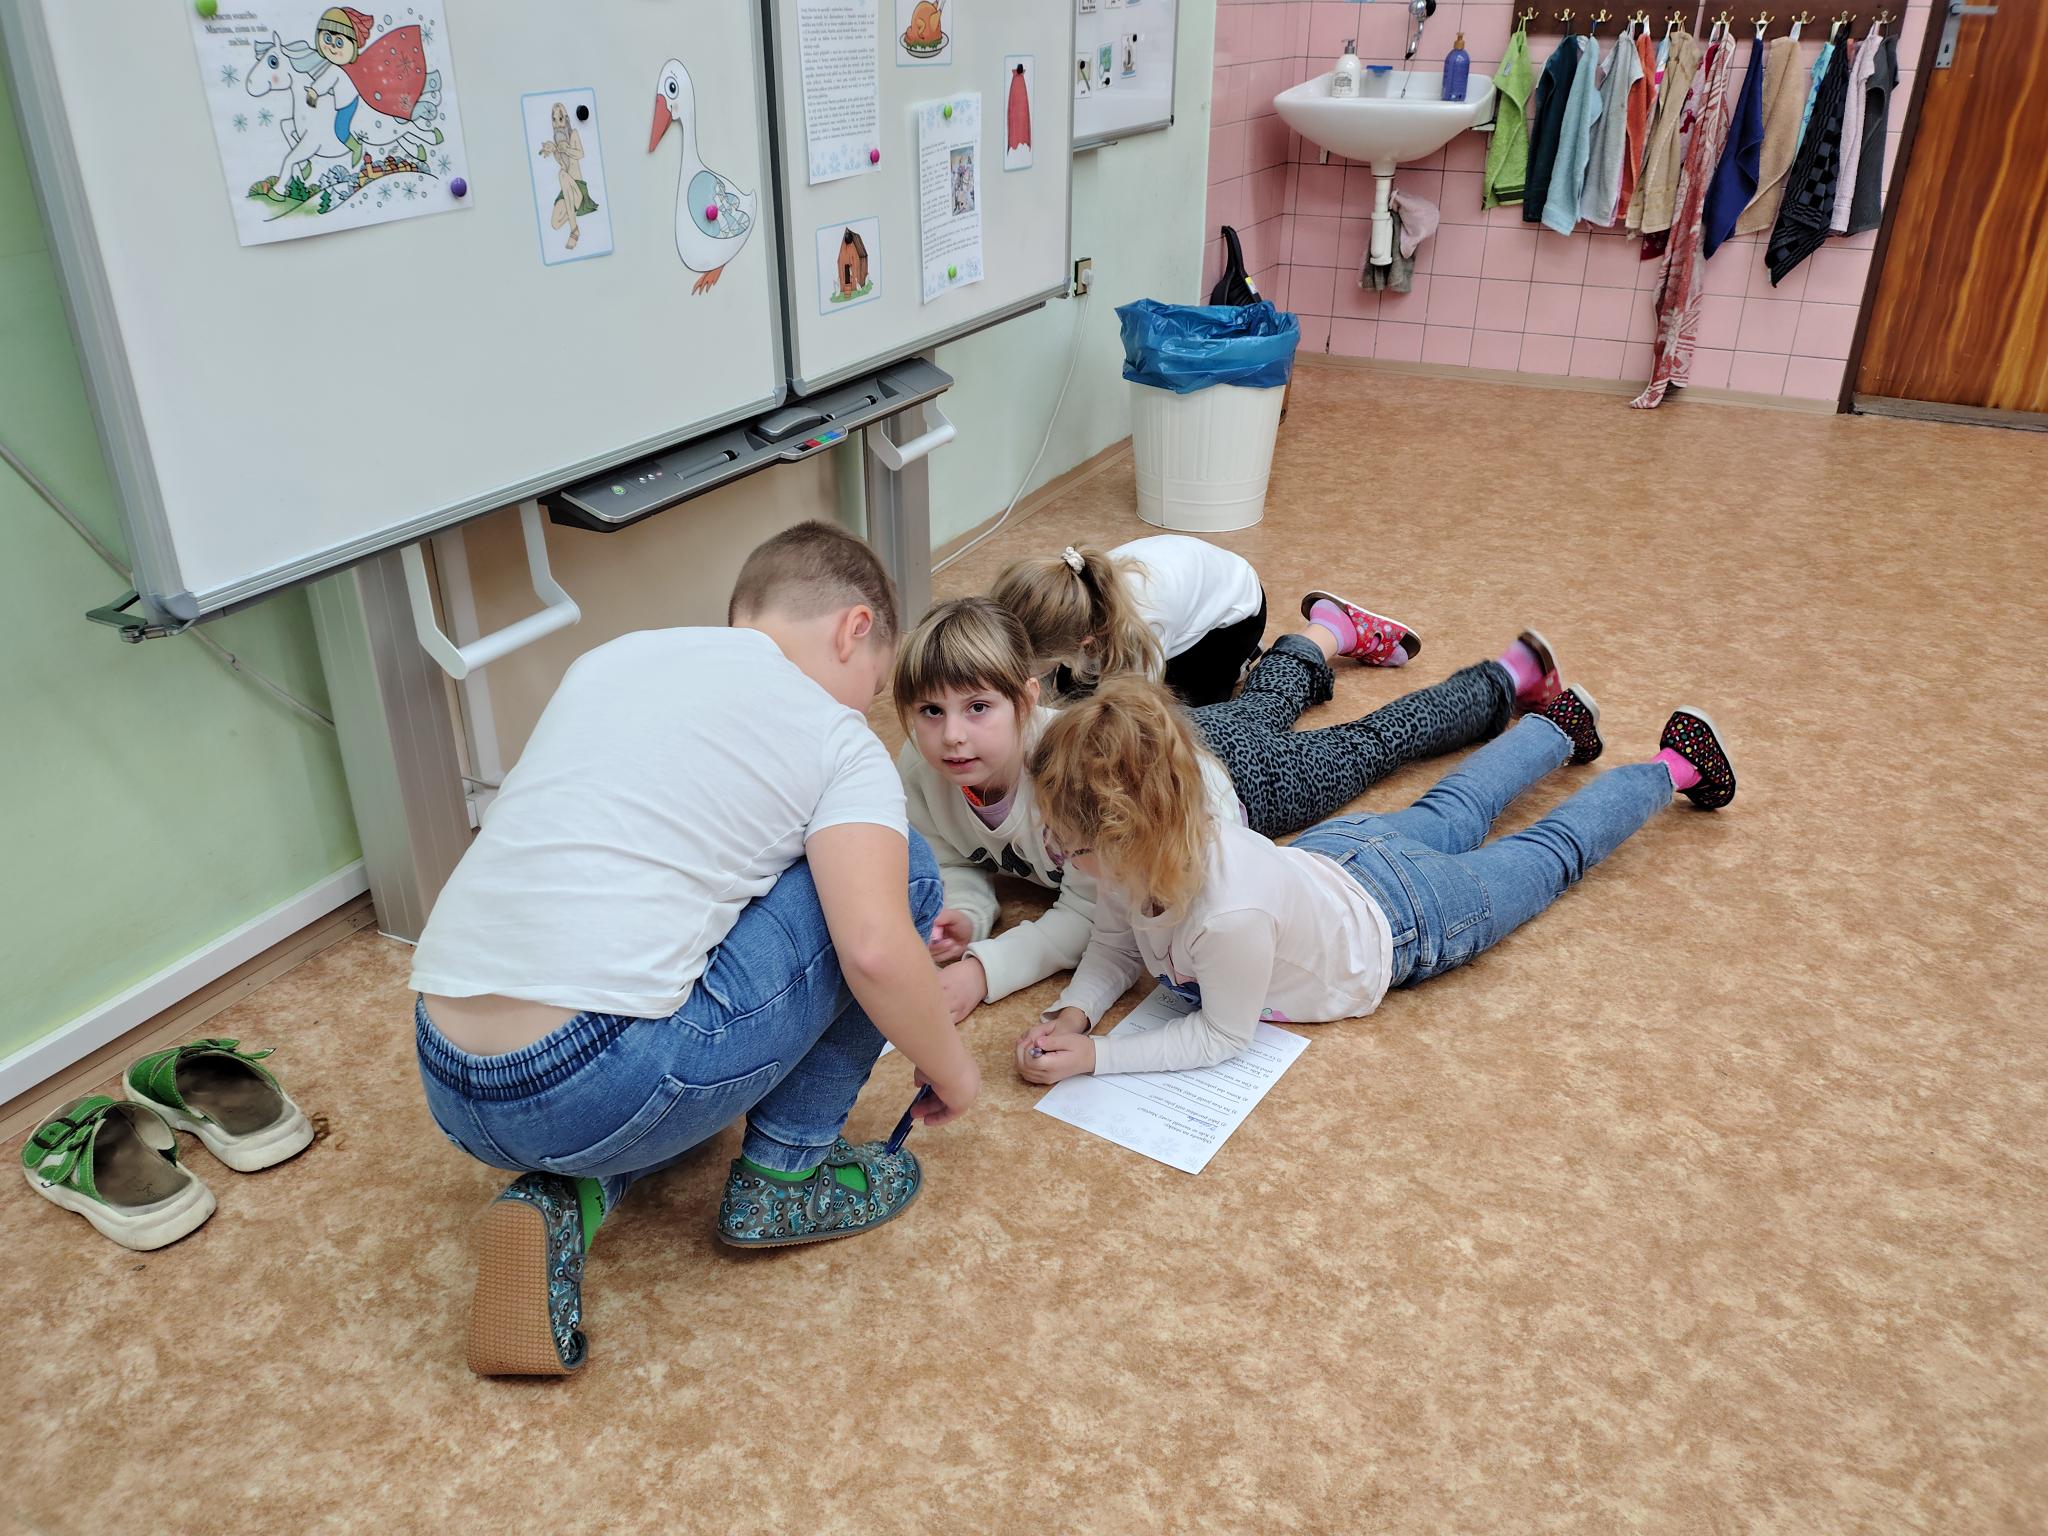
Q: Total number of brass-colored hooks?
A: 10